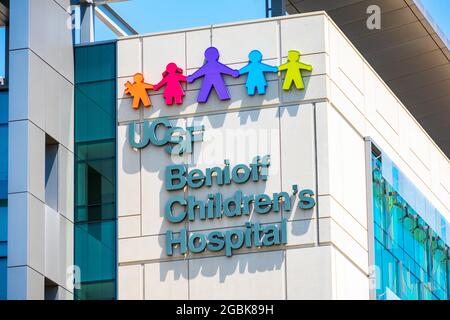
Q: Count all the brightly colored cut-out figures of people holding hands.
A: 5